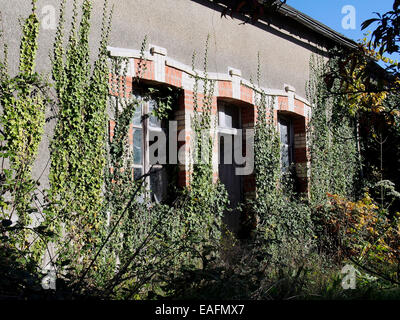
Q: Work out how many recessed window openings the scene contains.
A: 3